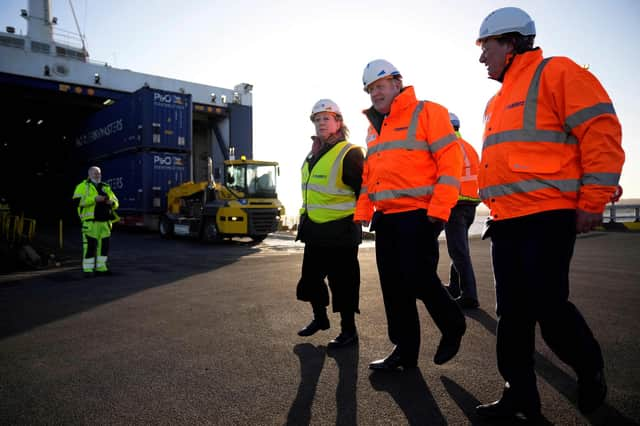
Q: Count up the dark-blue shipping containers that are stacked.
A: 2